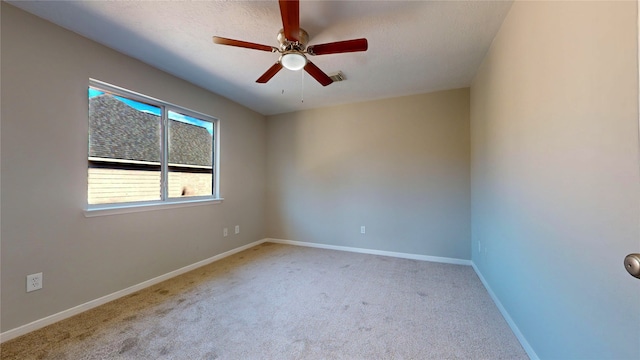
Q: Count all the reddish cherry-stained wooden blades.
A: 5